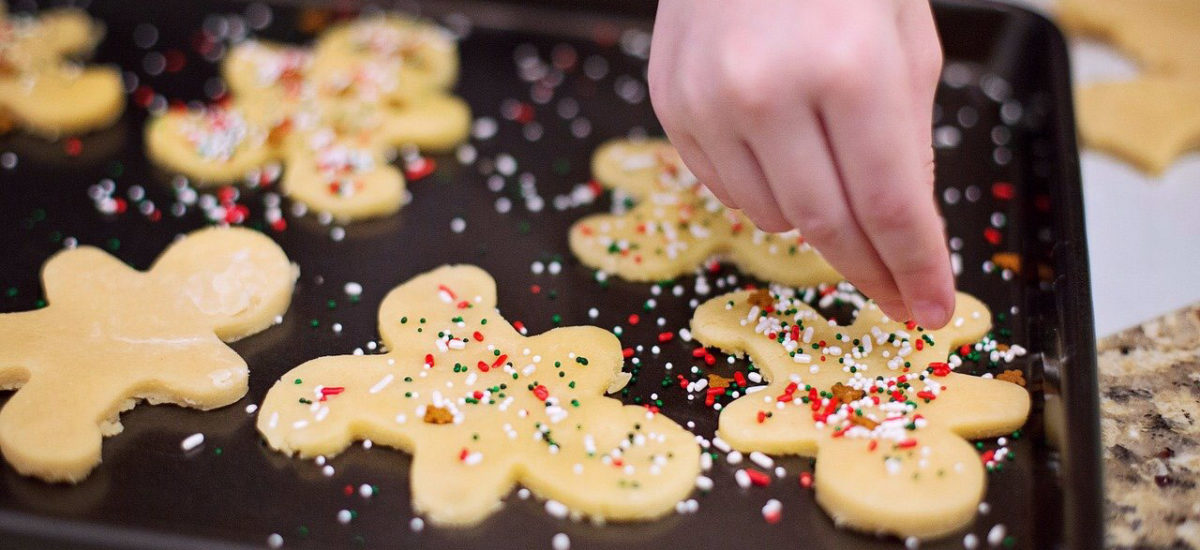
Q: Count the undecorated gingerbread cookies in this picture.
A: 1